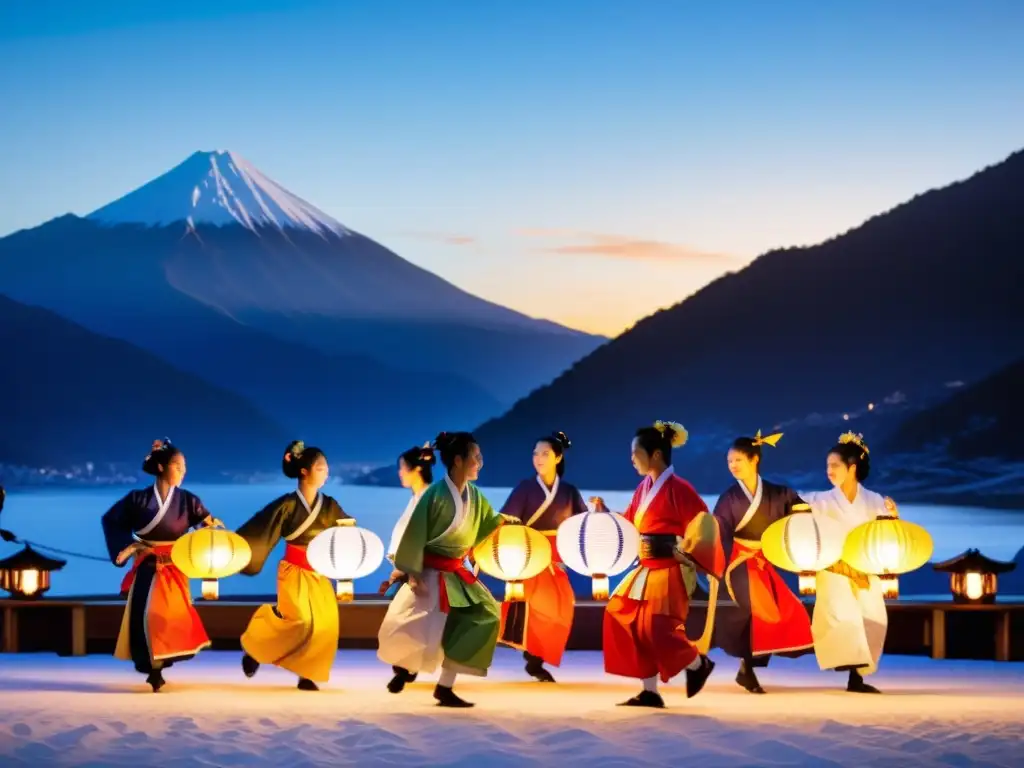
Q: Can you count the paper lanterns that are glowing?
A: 6